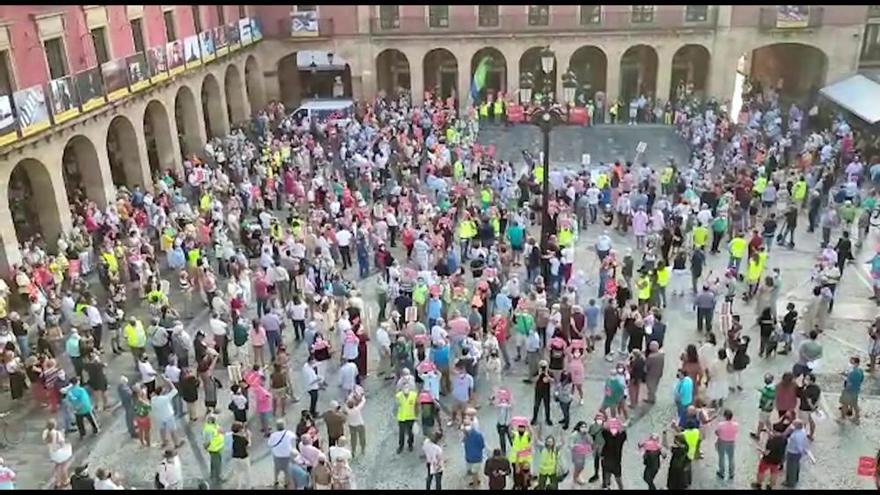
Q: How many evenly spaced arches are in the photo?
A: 15